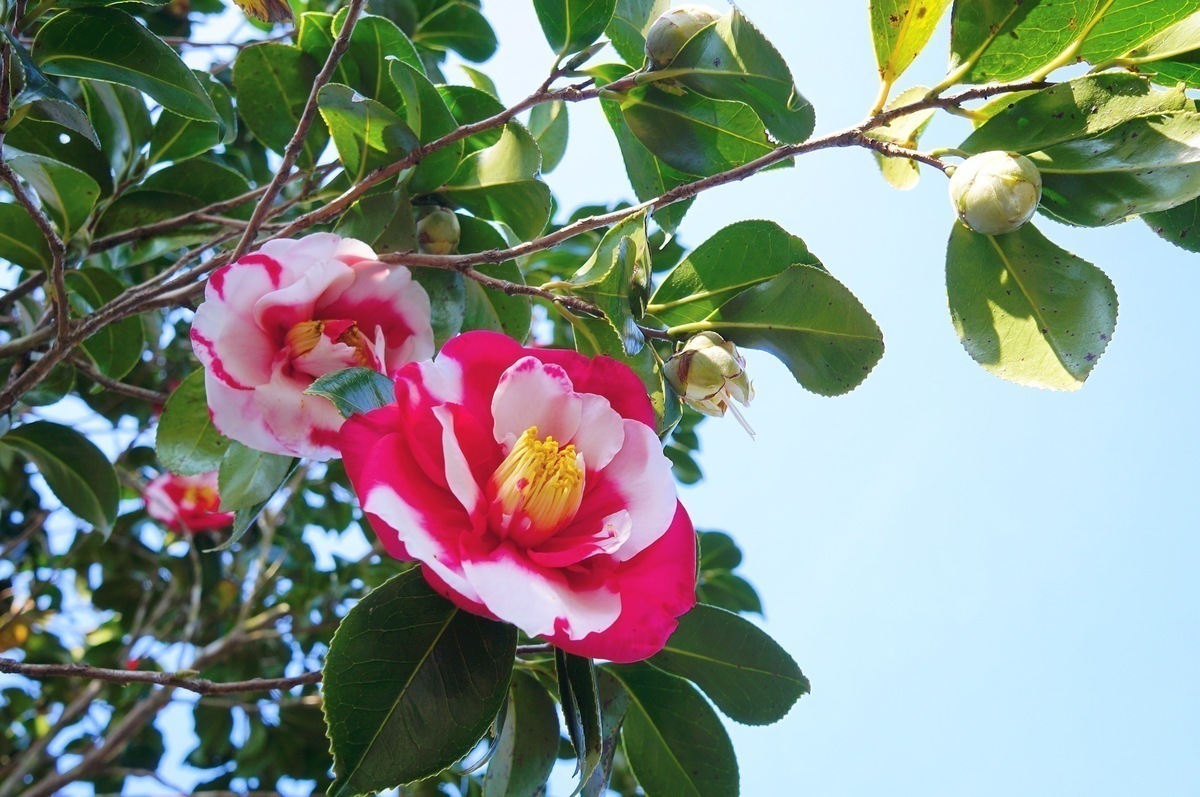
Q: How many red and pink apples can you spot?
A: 0